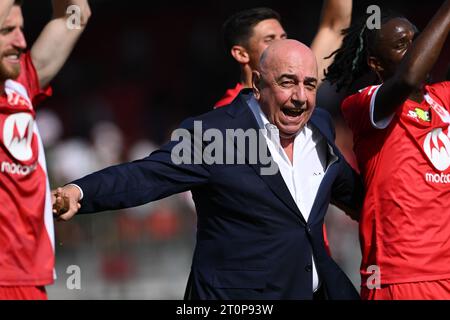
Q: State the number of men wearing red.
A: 3